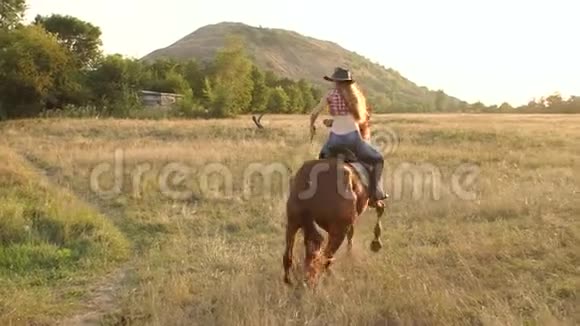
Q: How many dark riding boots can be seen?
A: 1